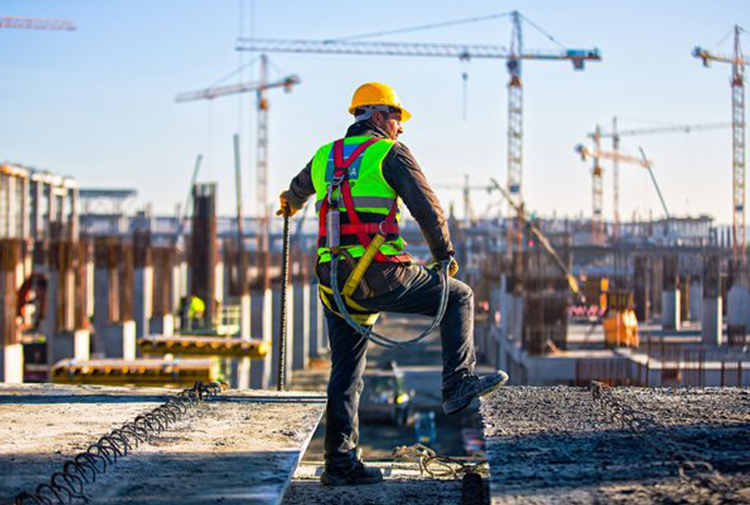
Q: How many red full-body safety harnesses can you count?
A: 1